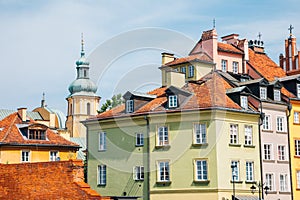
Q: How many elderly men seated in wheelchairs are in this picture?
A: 0